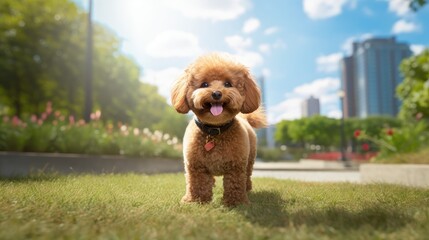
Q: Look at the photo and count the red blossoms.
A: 3